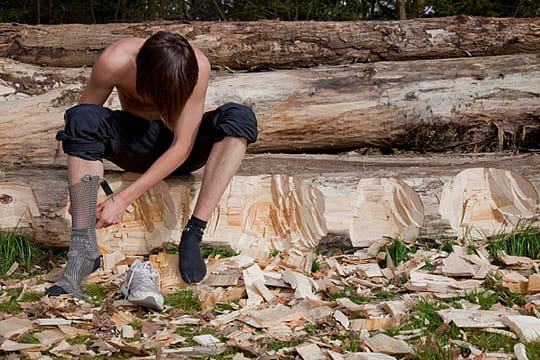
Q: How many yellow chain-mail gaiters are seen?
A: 0